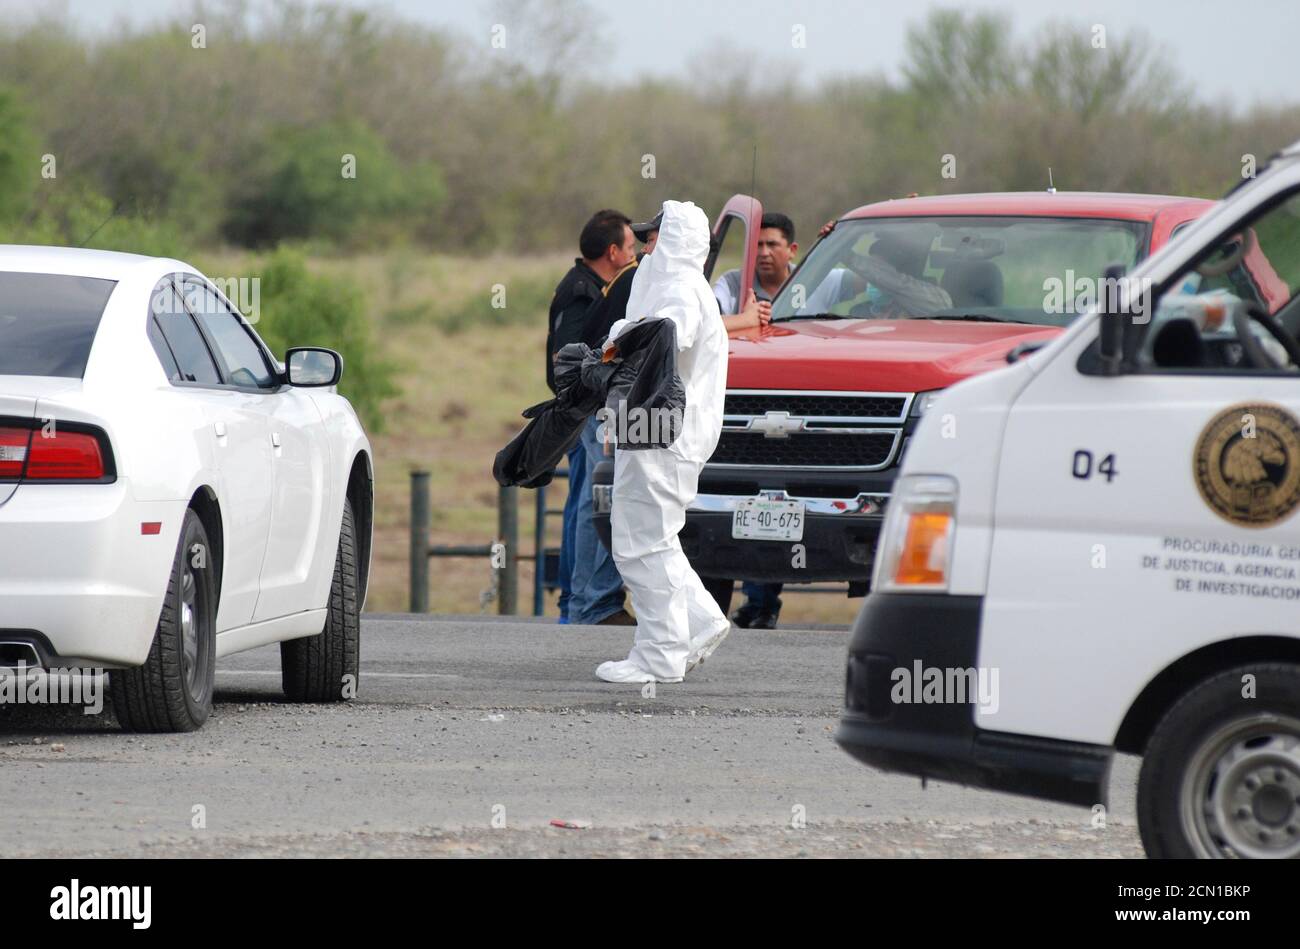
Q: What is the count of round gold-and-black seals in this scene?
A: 1